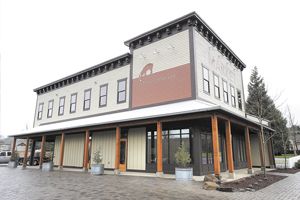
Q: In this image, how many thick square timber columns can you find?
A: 12